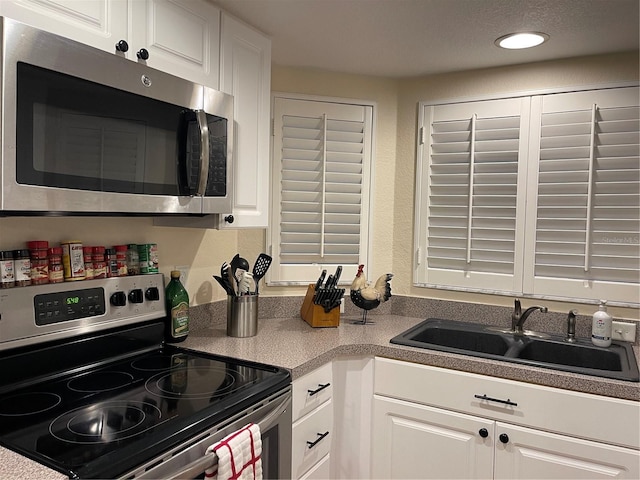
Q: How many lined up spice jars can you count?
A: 11